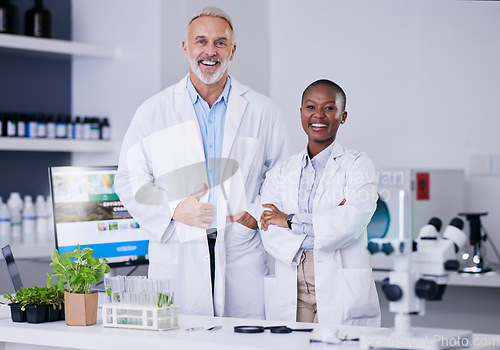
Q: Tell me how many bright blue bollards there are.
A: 0